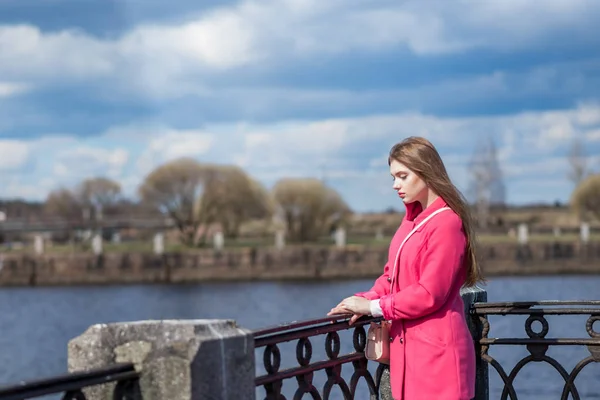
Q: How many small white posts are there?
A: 8